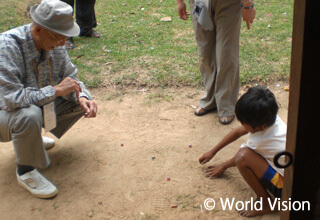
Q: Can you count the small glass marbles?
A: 4